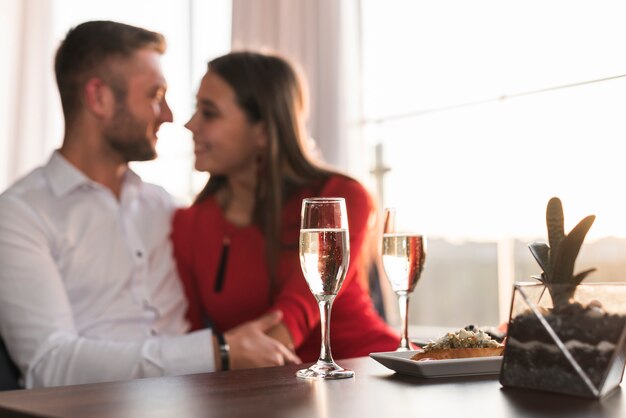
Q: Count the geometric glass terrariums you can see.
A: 1